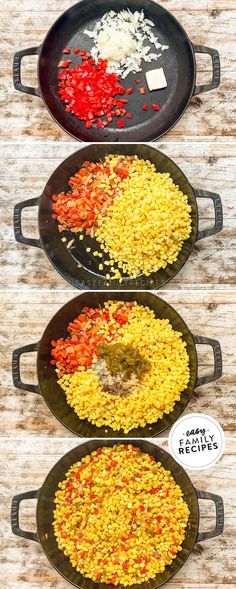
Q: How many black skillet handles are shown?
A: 8